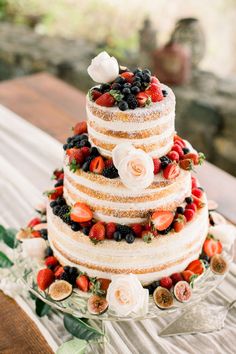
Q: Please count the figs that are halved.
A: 5